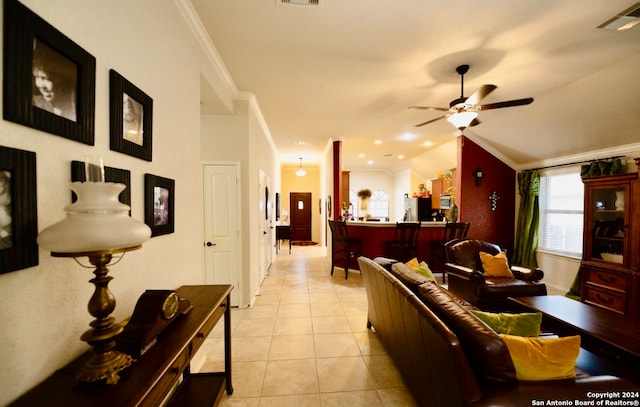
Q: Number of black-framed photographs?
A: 5